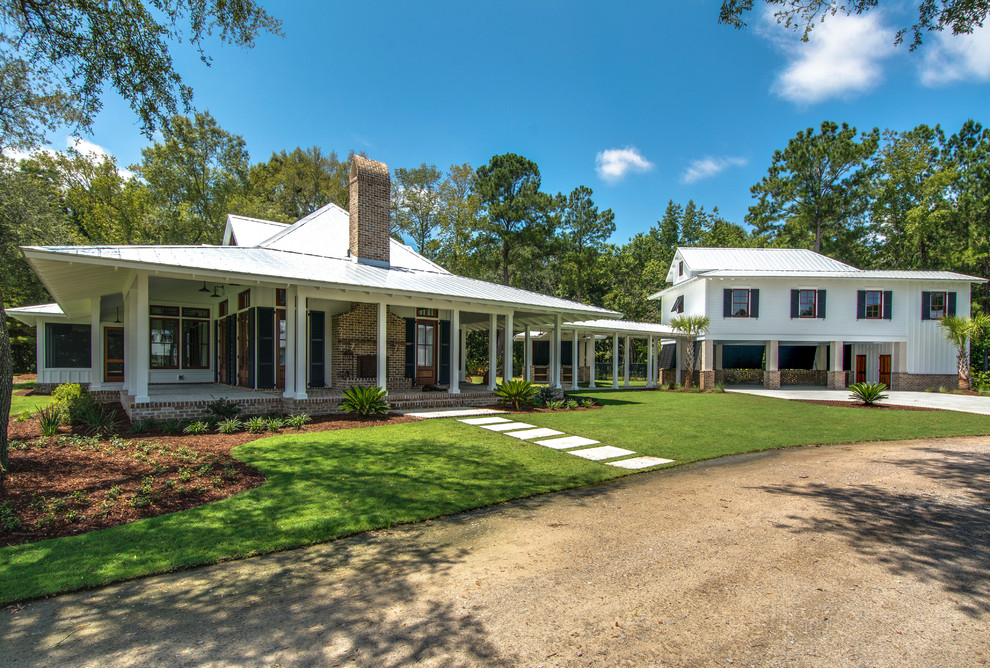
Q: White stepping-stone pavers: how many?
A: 6